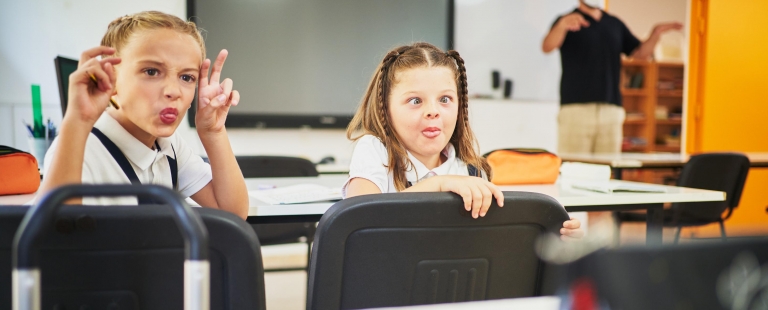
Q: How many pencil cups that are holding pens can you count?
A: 1